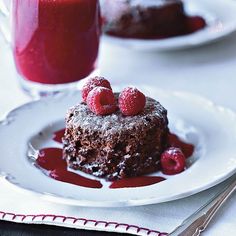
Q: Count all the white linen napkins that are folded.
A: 1